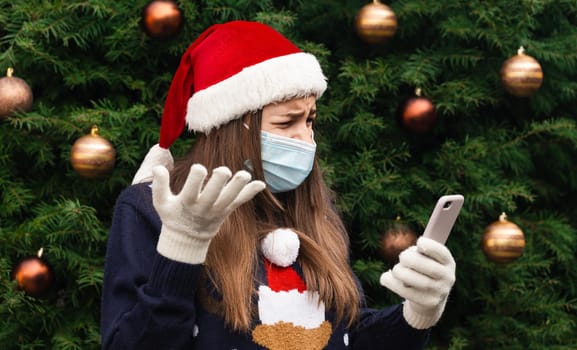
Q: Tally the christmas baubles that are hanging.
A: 9